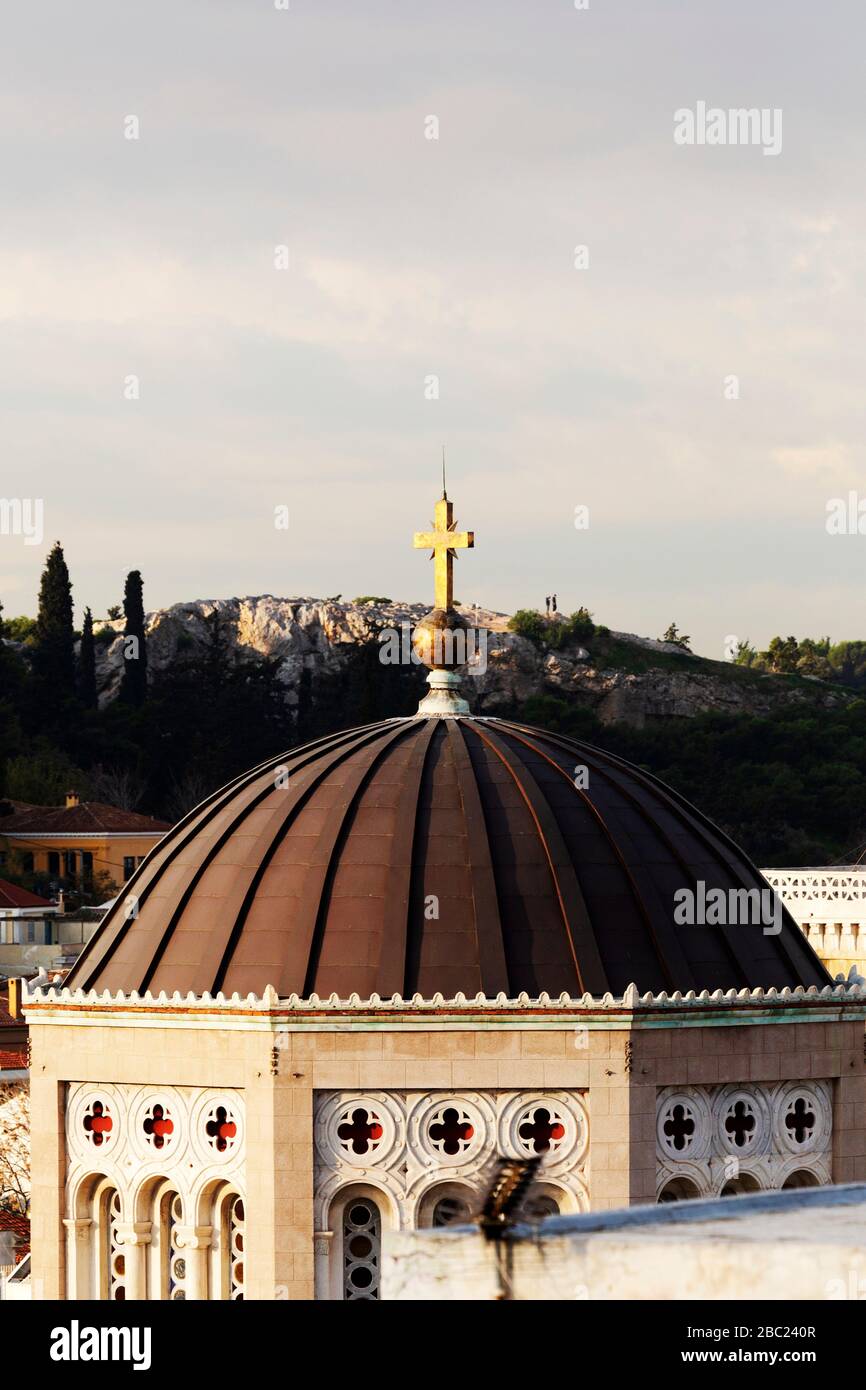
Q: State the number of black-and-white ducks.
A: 0